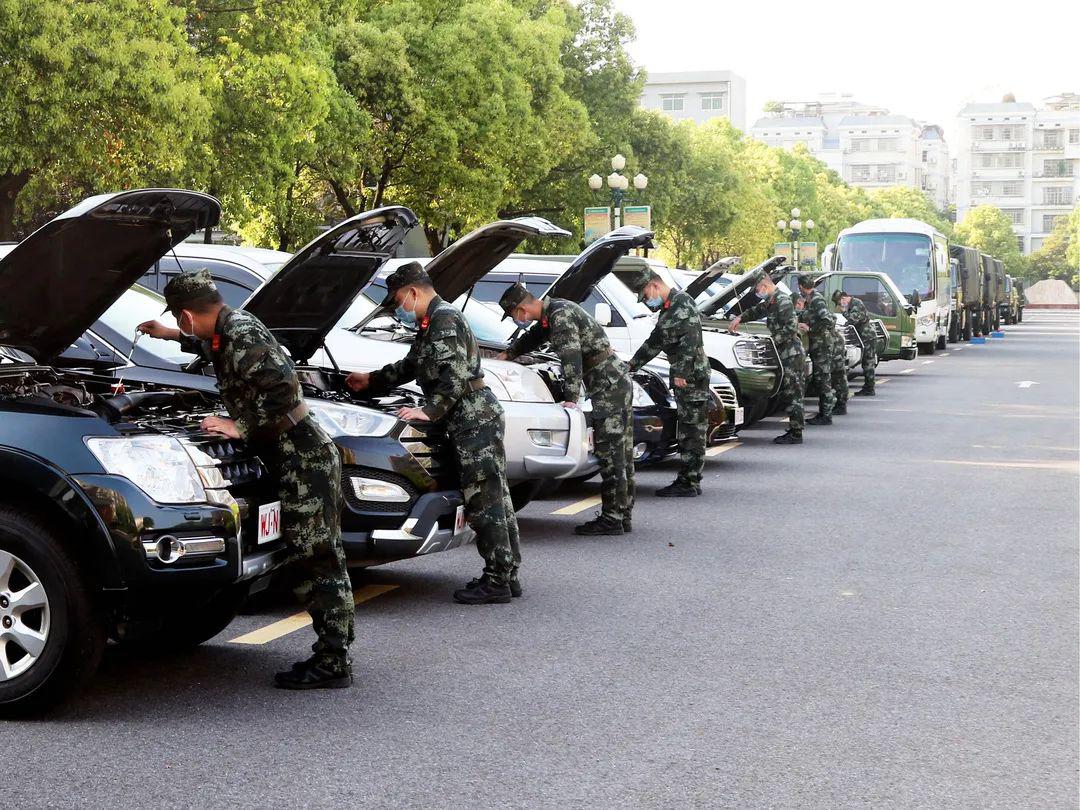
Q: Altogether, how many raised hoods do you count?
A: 8